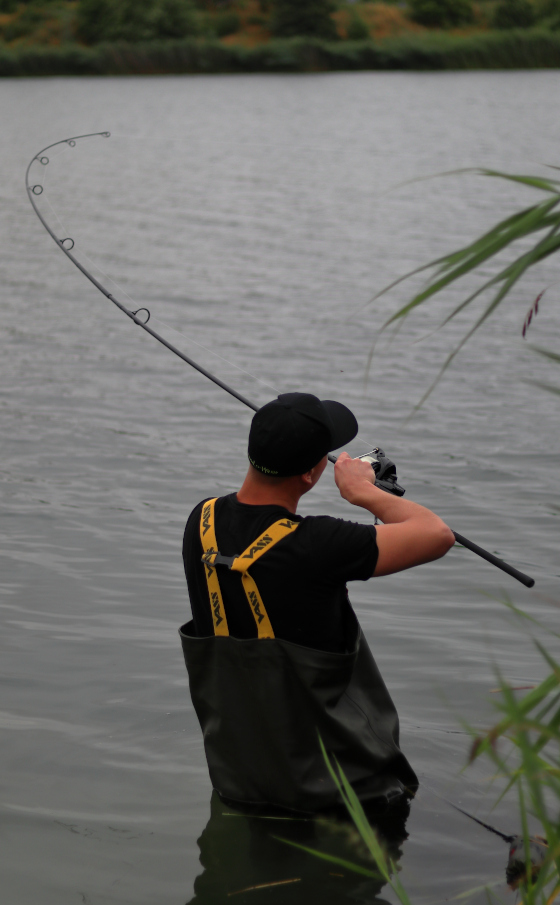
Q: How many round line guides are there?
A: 6